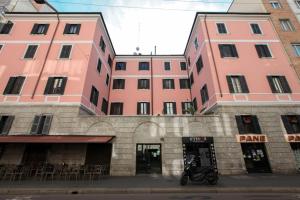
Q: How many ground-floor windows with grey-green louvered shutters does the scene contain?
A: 2